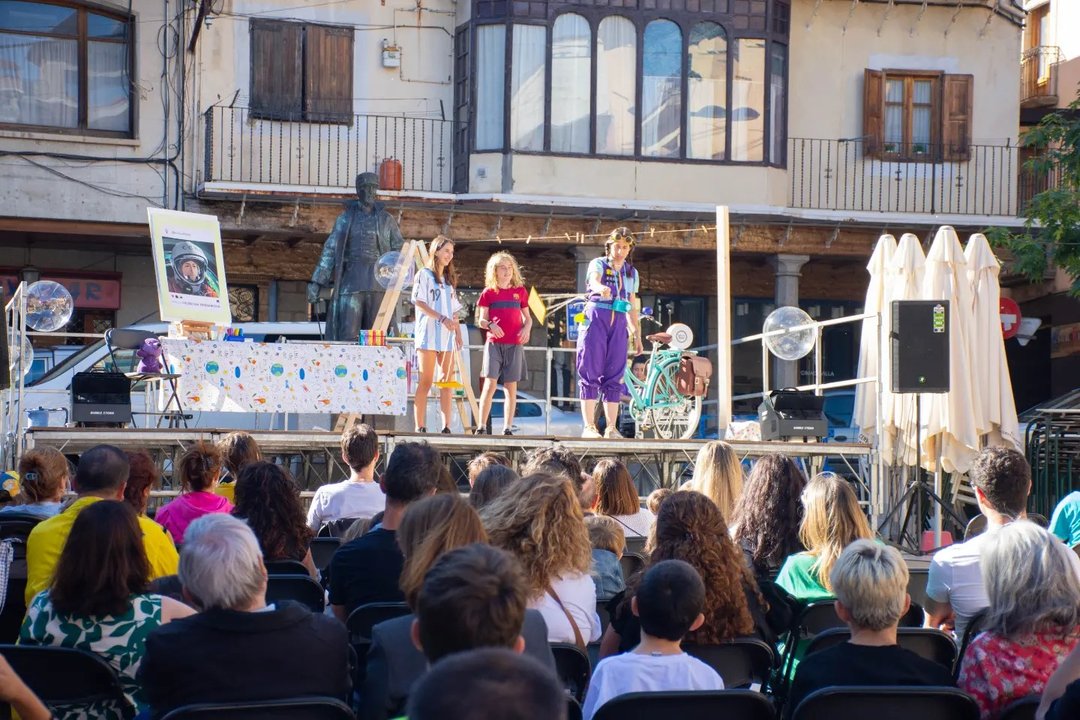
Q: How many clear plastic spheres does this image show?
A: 4